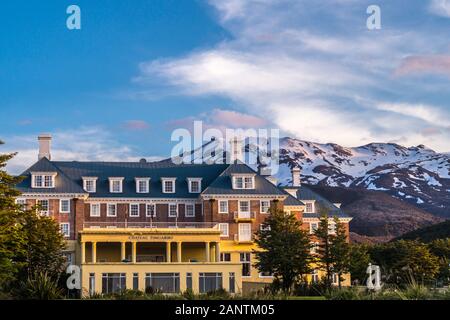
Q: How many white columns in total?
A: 8